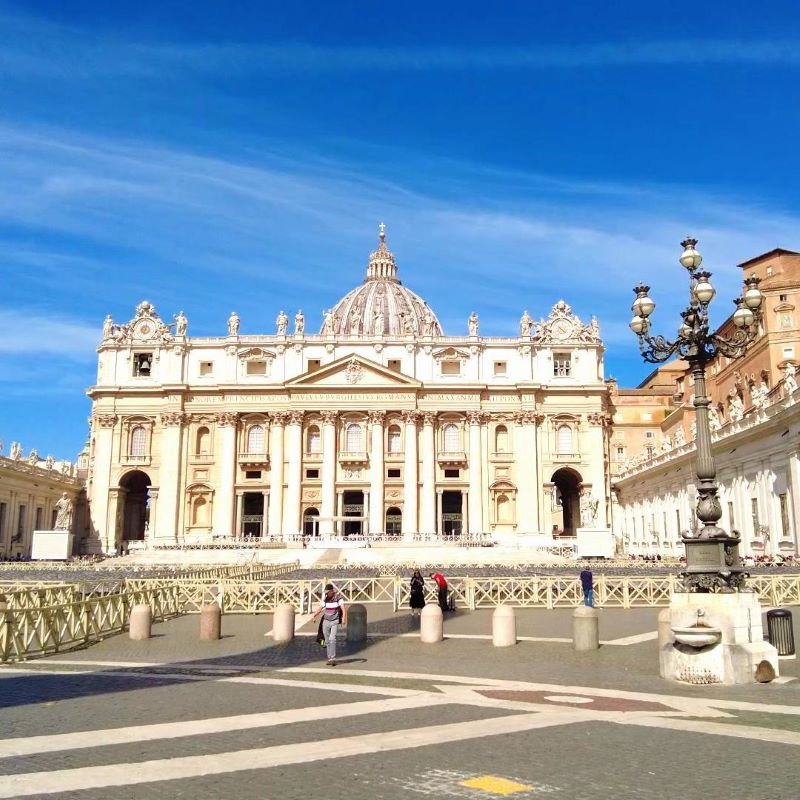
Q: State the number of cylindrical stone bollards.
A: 8